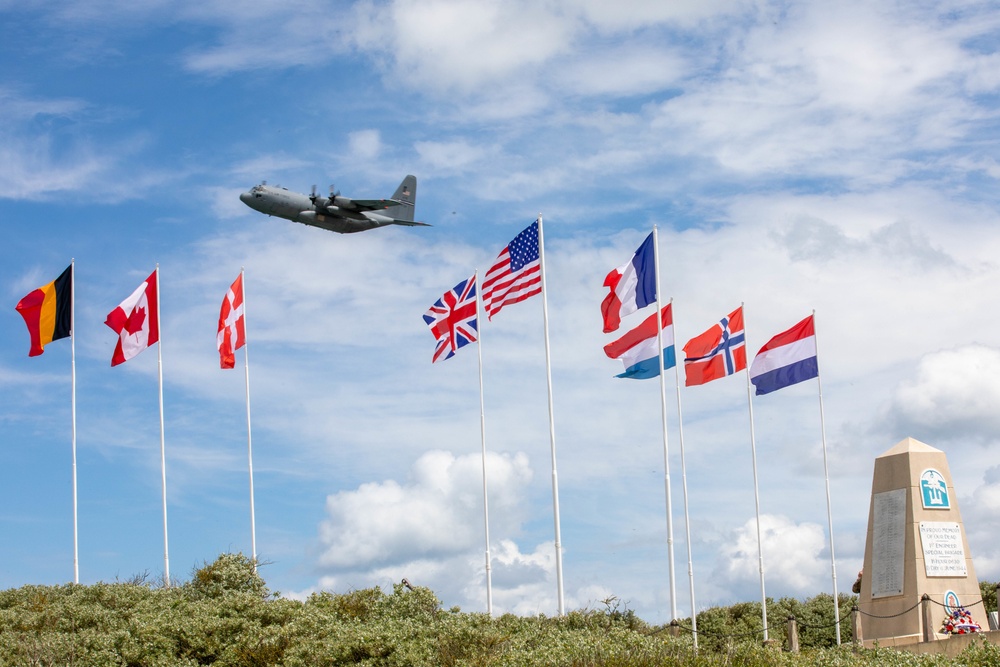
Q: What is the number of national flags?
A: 9